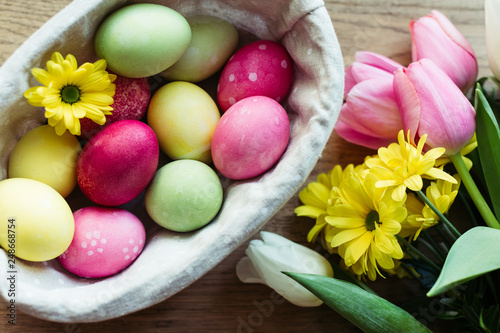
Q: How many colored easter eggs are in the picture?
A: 11